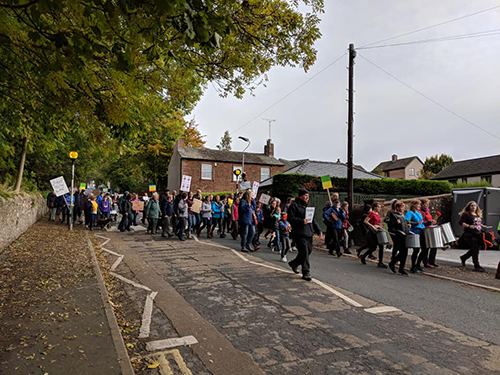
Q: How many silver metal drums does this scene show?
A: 4